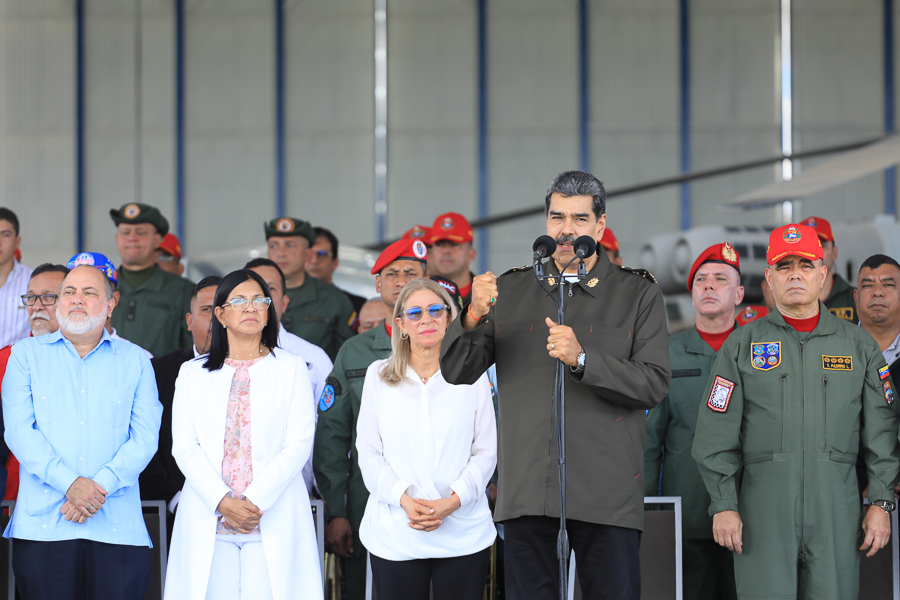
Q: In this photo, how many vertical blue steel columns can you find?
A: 7